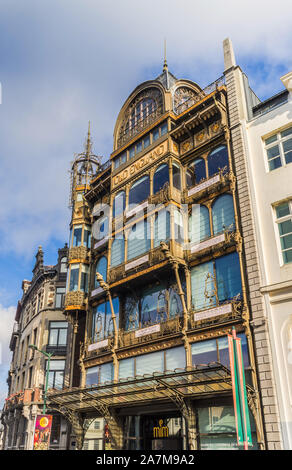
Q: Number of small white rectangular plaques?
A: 9